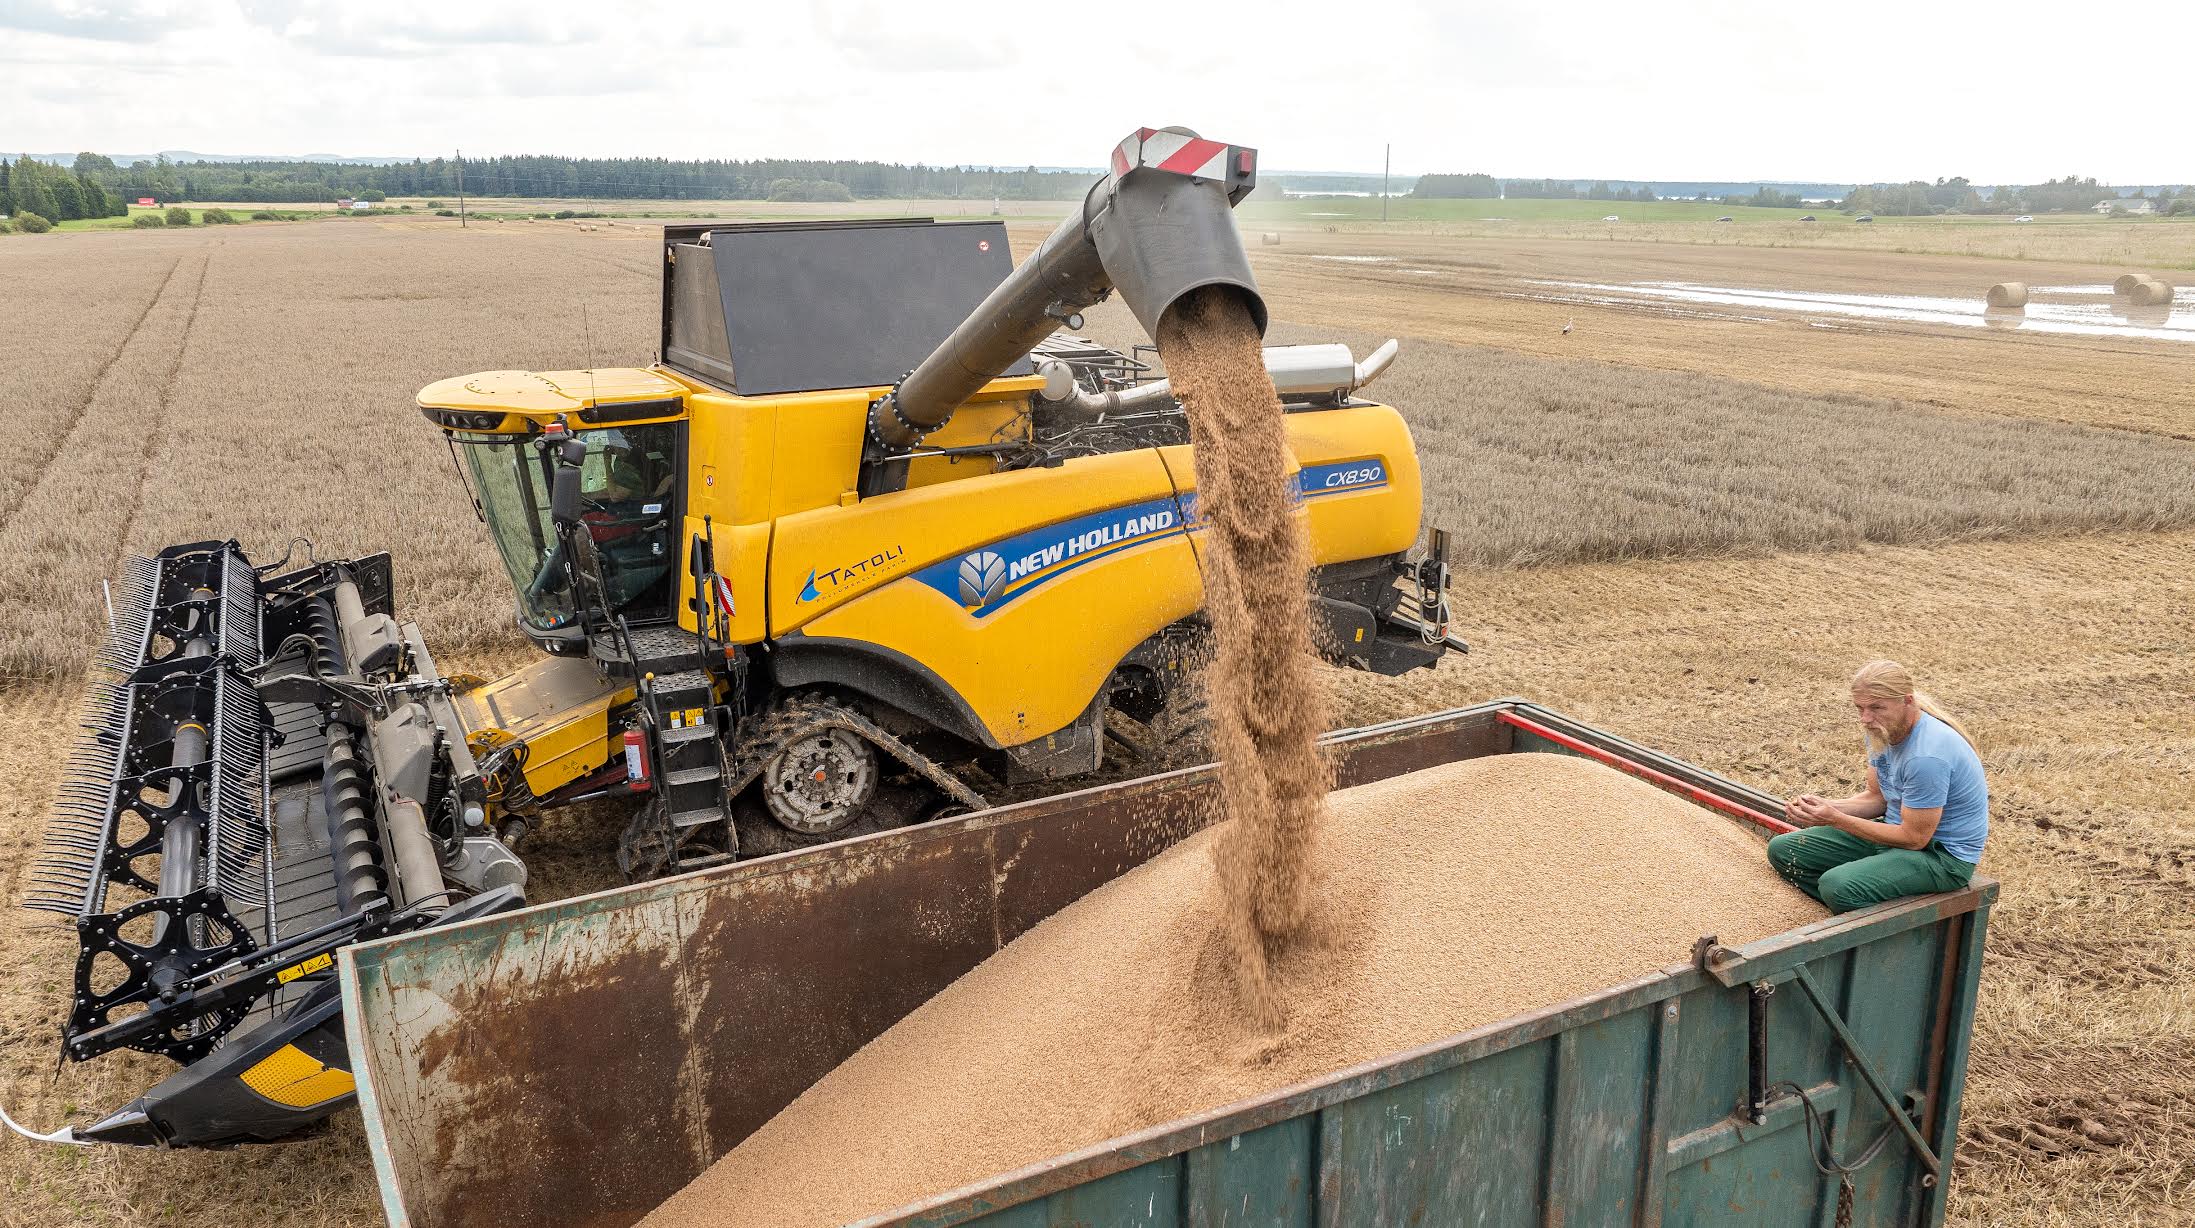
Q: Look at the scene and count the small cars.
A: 5